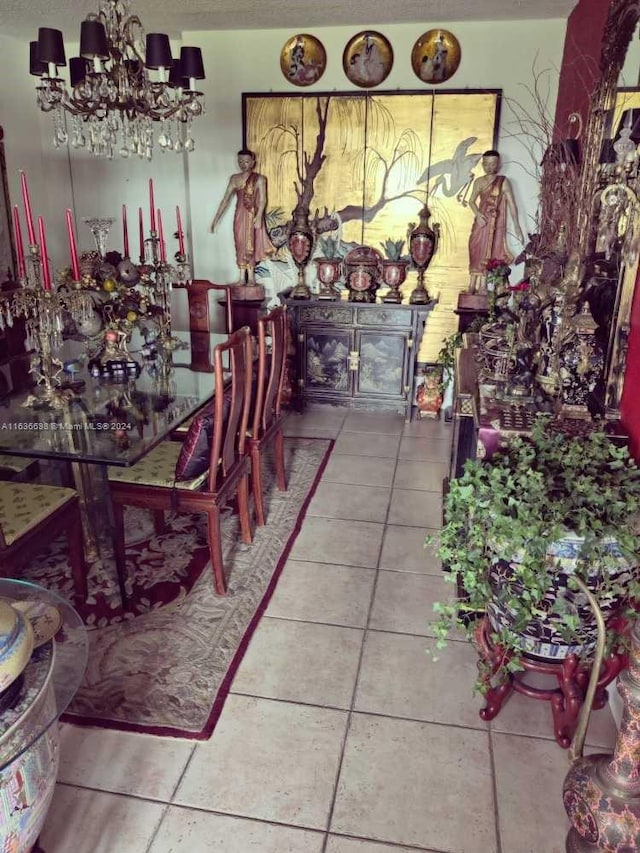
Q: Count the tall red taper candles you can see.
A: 9